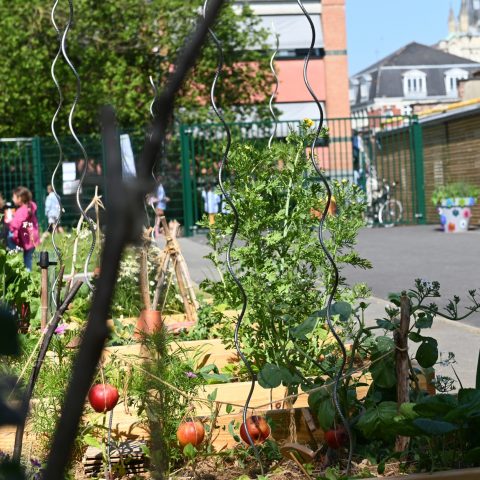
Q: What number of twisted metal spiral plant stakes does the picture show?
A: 6